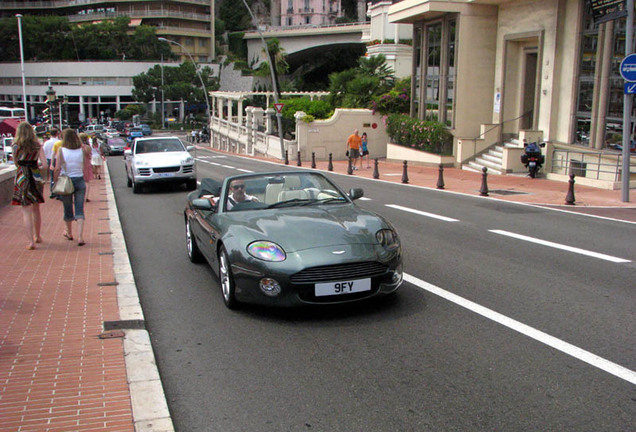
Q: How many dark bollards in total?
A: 10